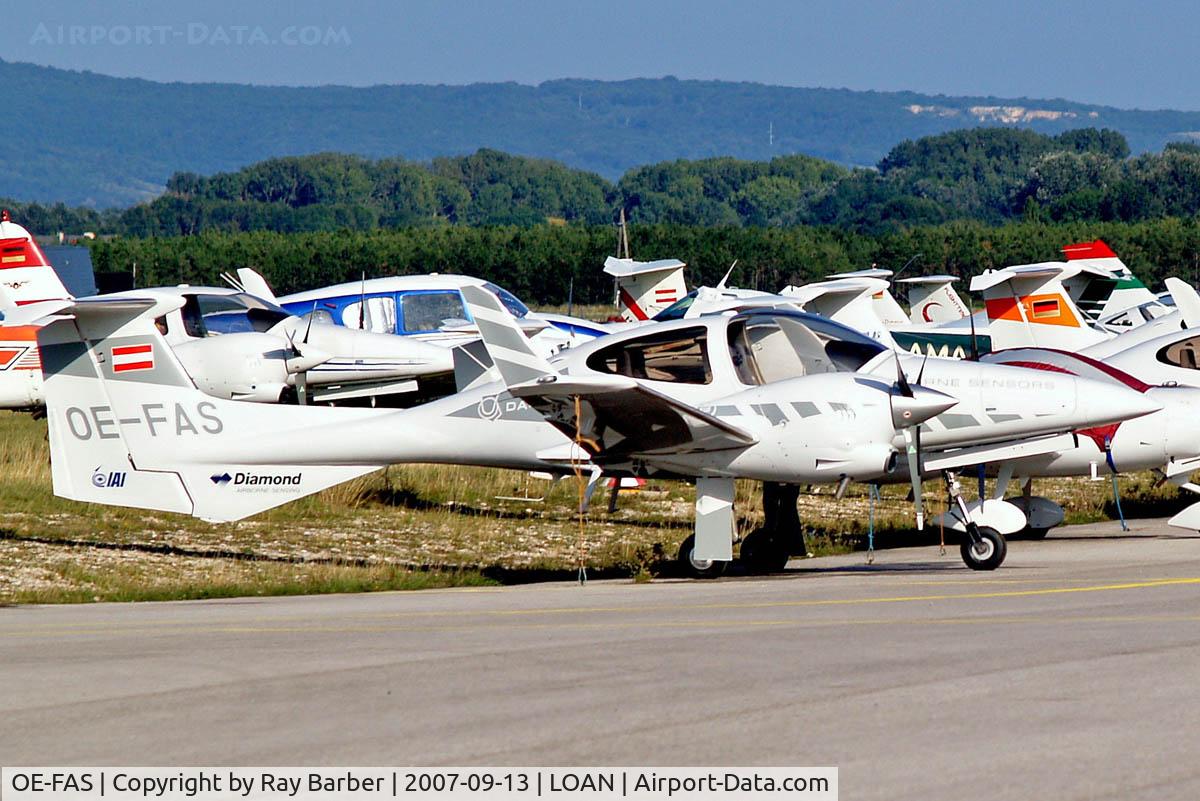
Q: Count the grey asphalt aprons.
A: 1